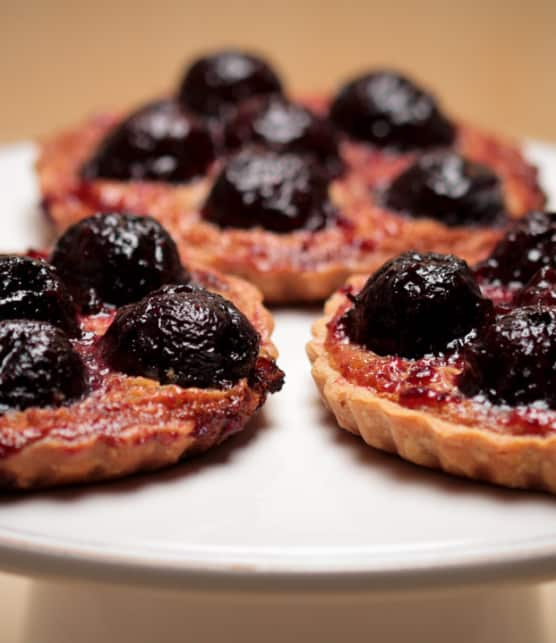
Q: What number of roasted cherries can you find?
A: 14